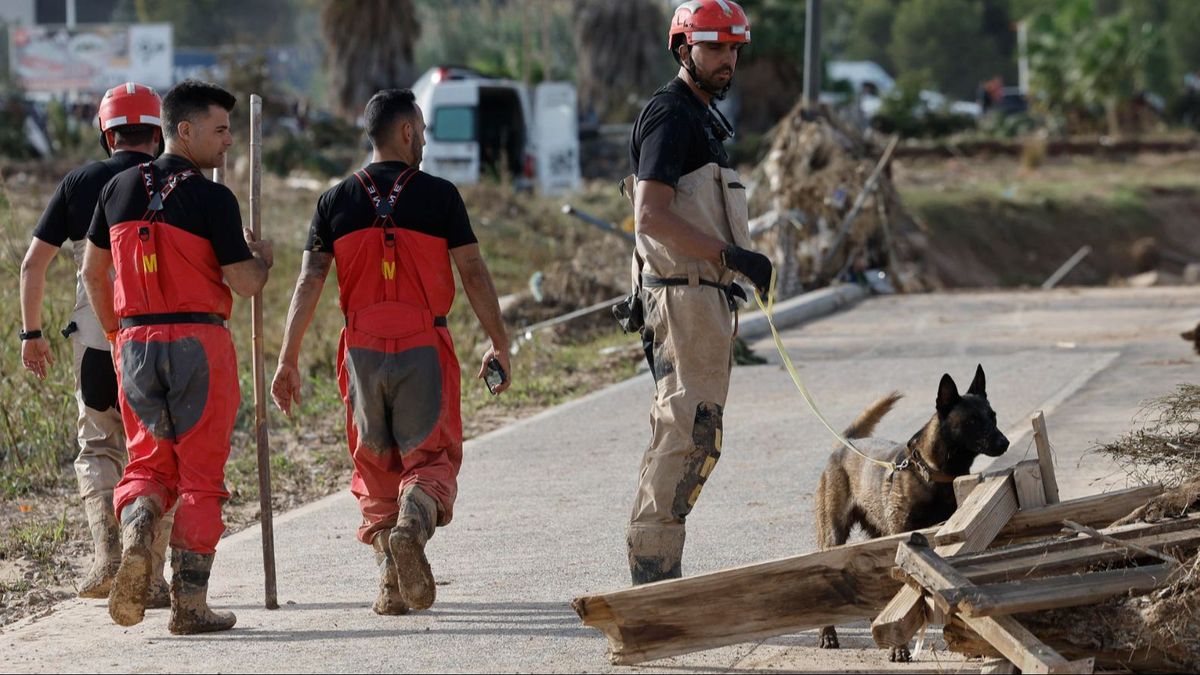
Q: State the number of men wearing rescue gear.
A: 4